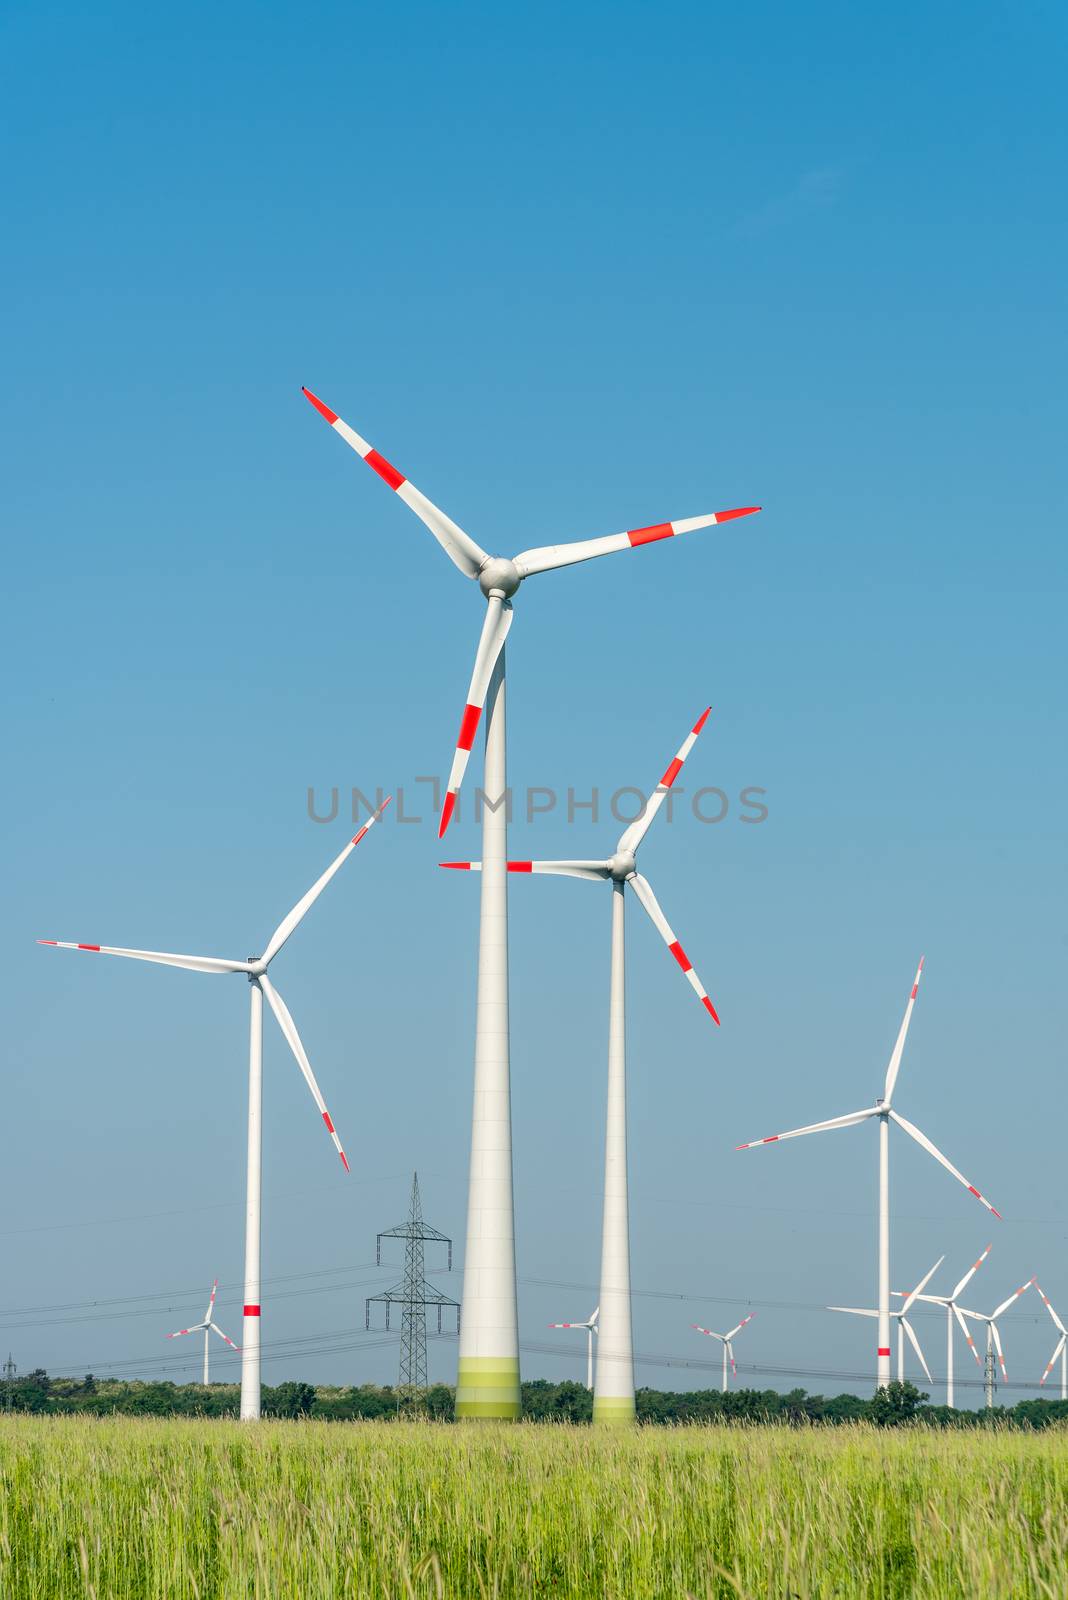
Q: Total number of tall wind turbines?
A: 4